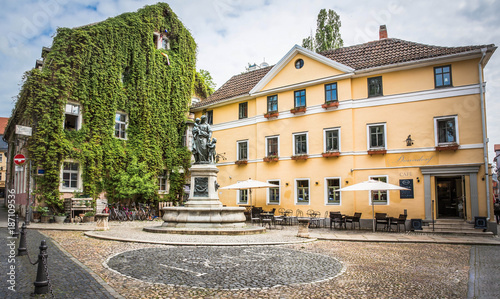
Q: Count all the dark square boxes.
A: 2